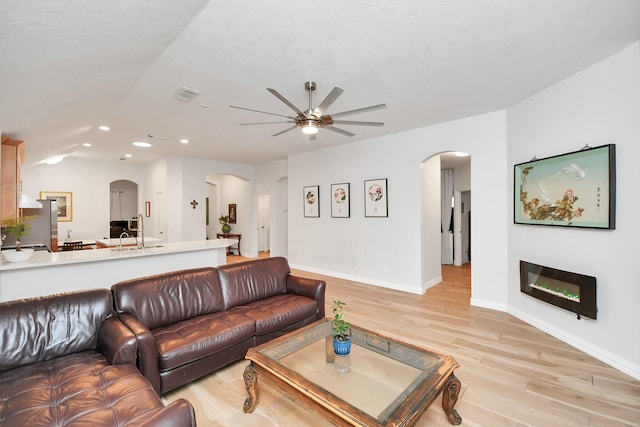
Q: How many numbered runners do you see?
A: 0